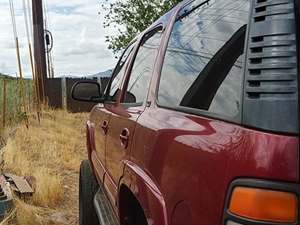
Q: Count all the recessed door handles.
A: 2